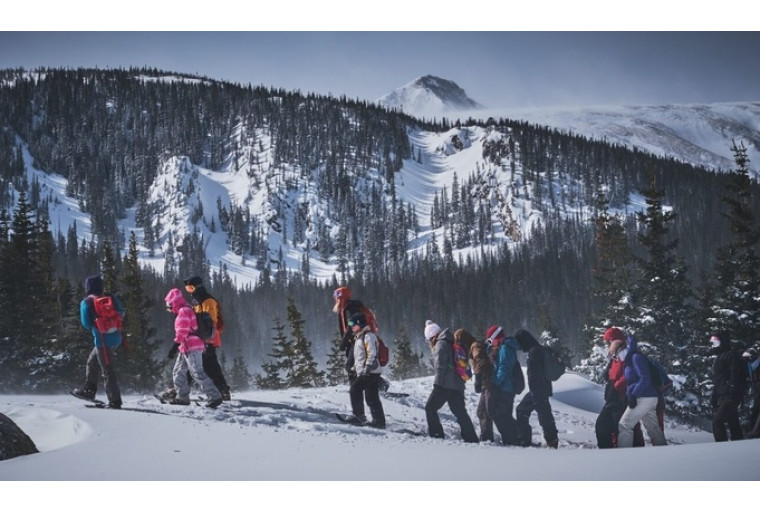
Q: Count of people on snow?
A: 13